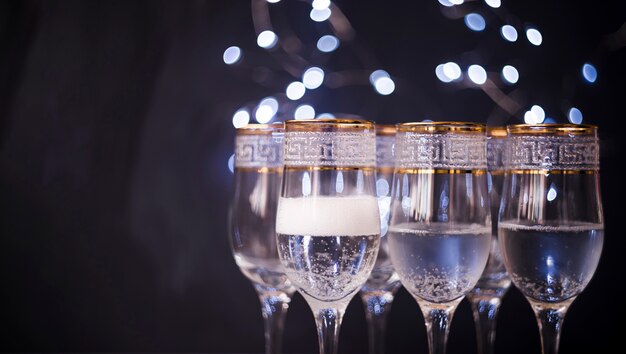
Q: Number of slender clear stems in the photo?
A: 6